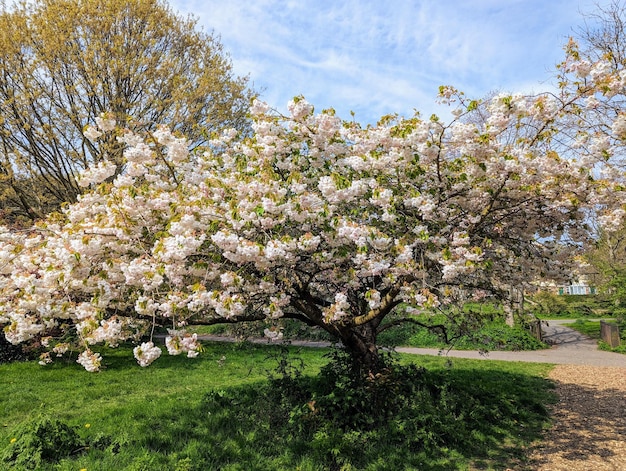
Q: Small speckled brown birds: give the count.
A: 0